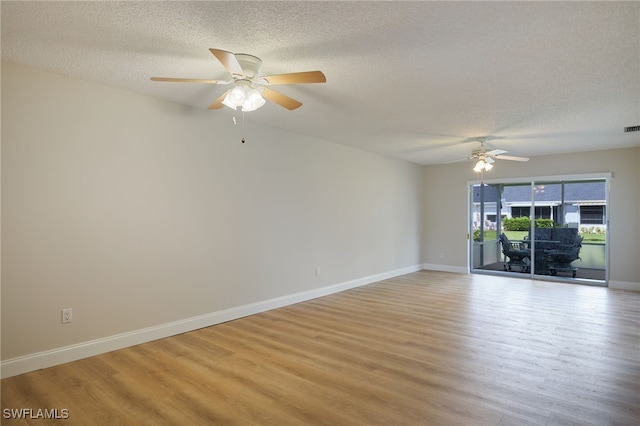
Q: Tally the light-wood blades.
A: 5